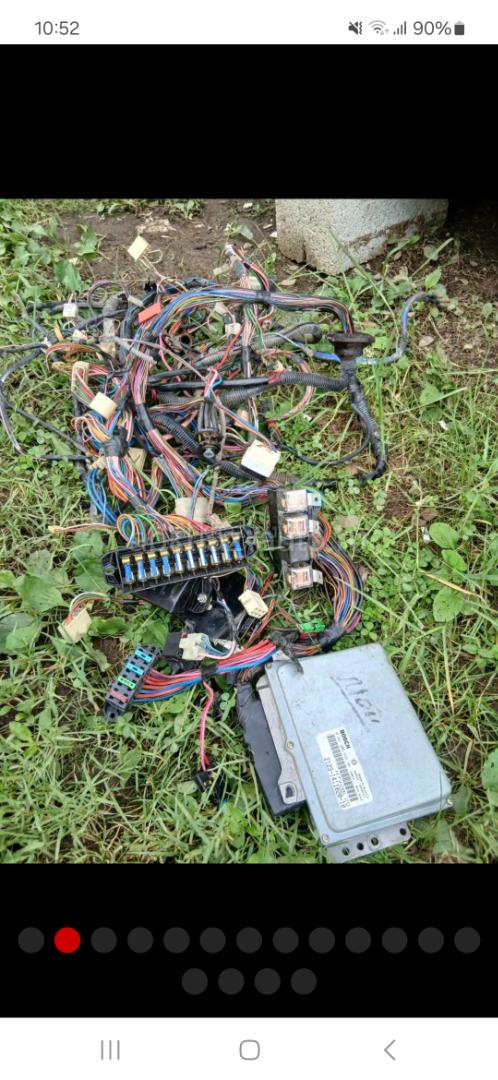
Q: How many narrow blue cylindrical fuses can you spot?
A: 10